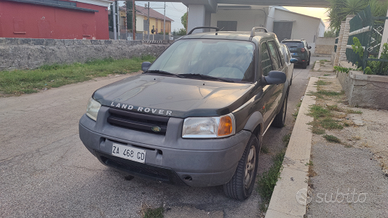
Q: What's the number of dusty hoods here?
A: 1